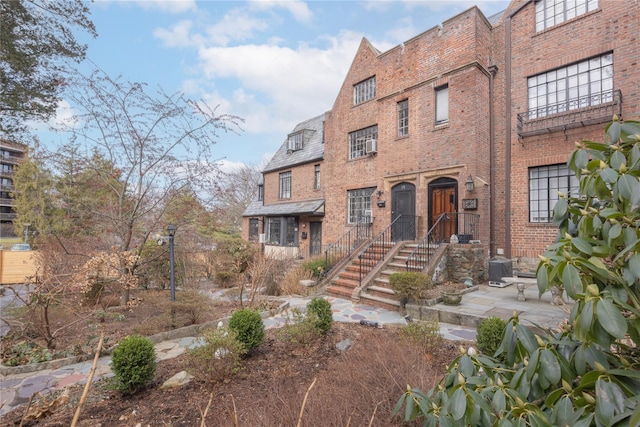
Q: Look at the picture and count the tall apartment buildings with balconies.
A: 1